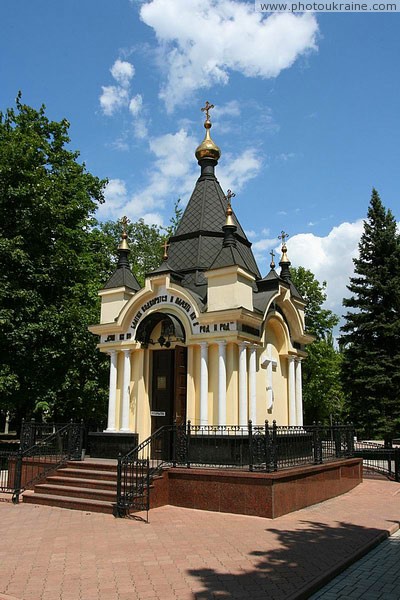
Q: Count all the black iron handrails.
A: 2